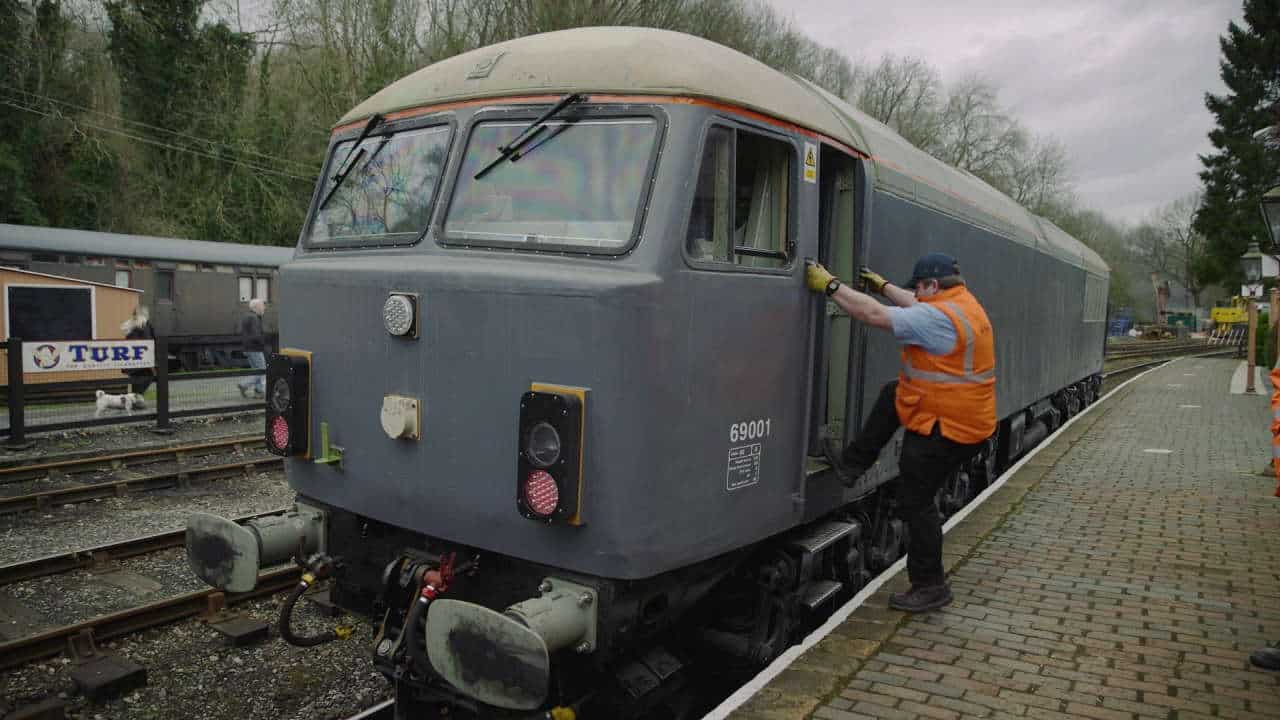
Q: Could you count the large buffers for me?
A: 2